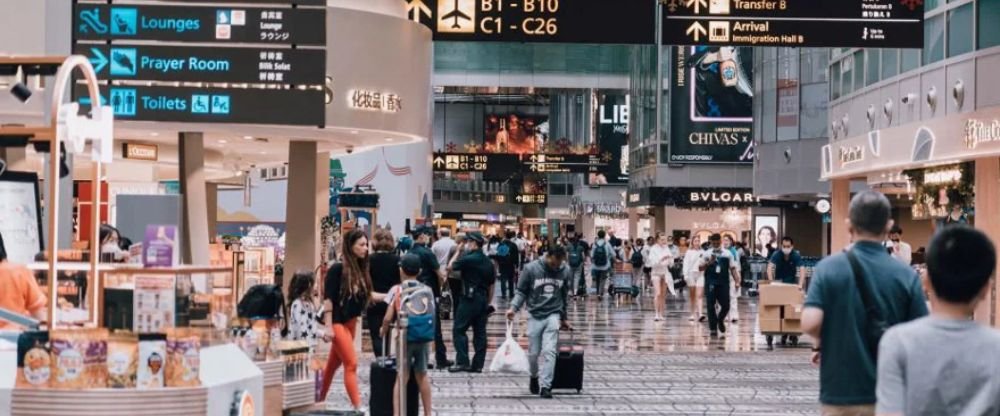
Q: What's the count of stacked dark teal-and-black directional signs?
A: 3